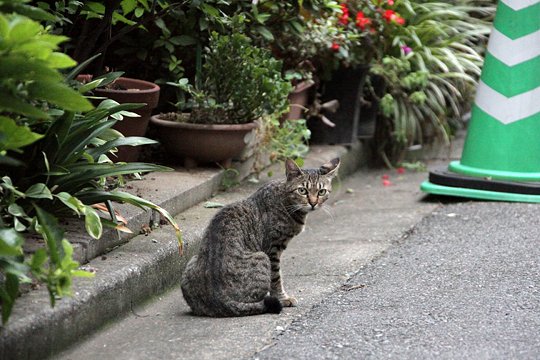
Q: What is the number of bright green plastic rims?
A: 2